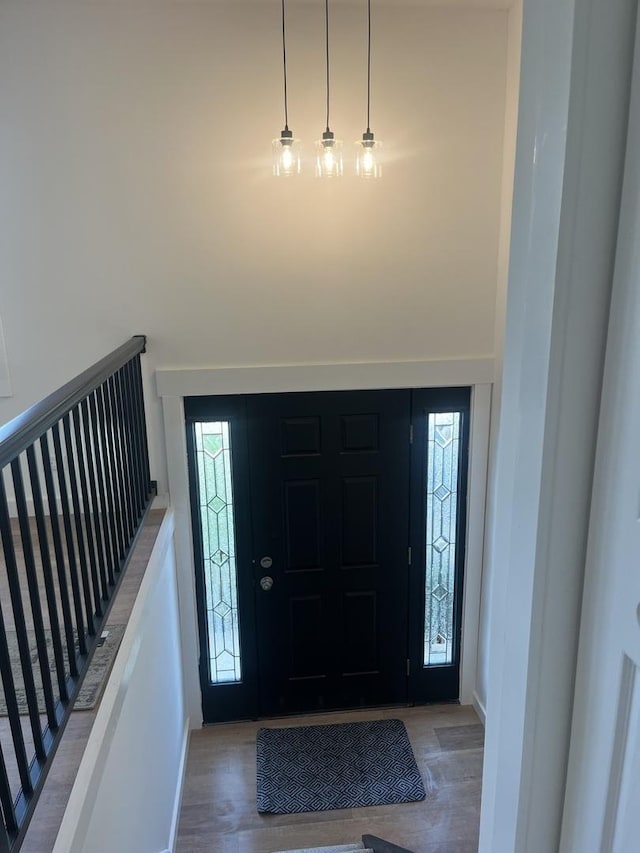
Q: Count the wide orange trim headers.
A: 0